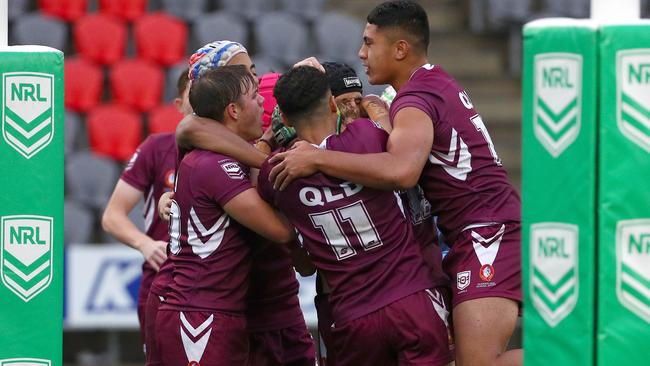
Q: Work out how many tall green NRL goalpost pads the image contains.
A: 2